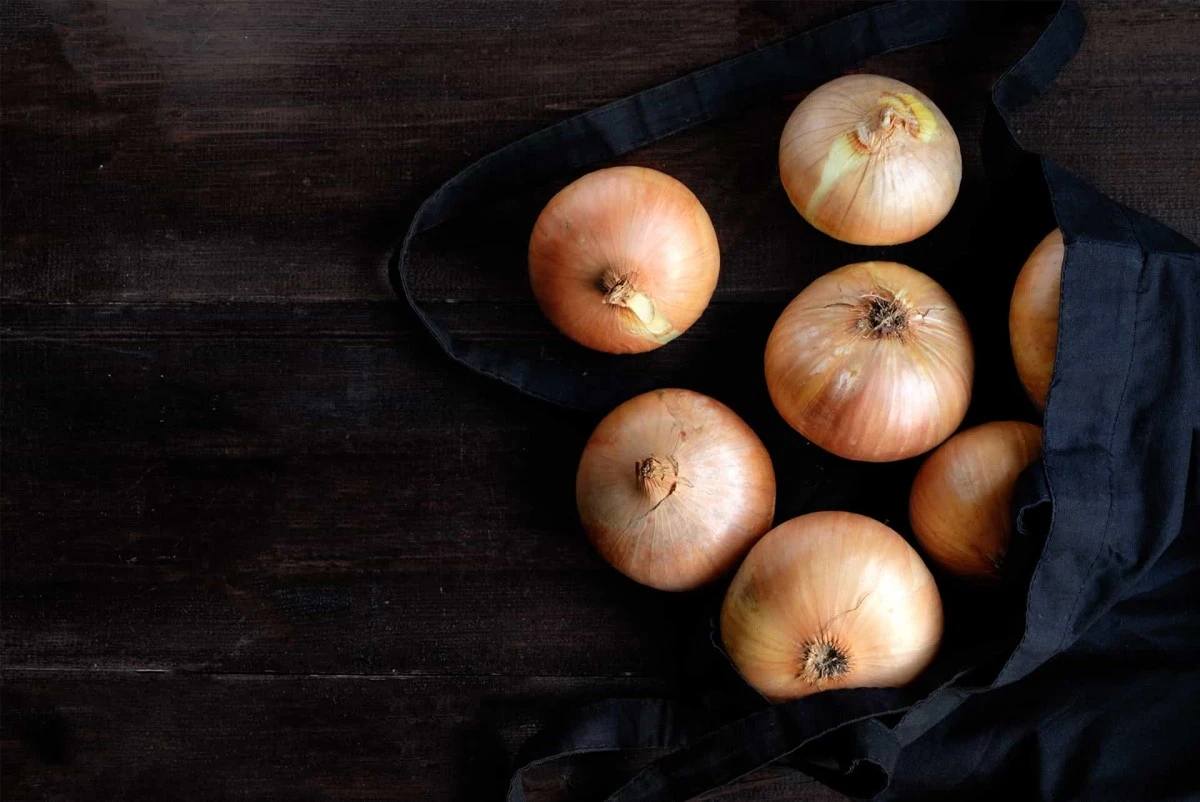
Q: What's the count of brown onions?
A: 7